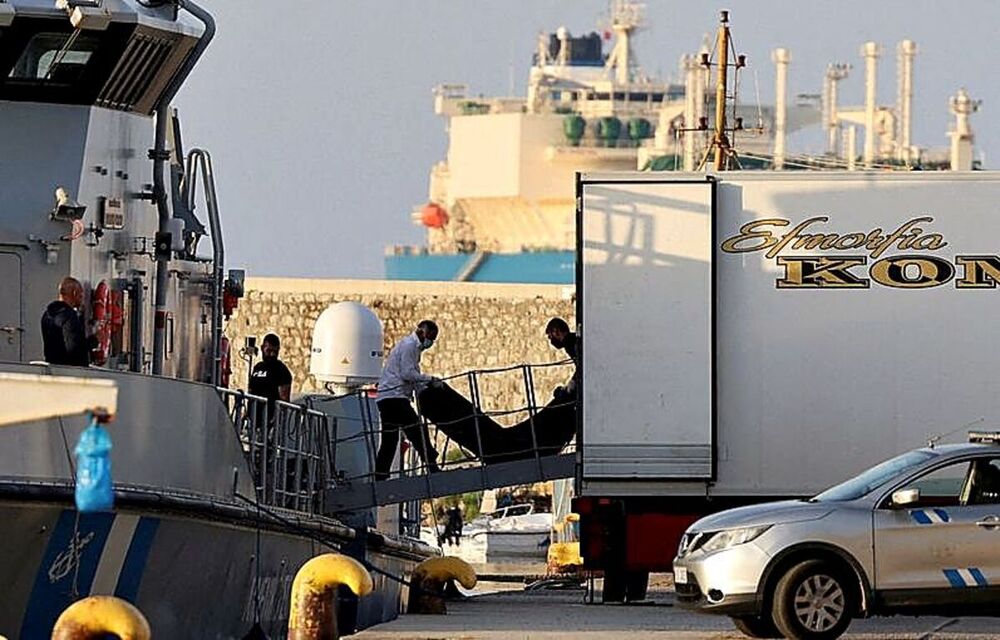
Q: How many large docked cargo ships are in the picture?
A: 1